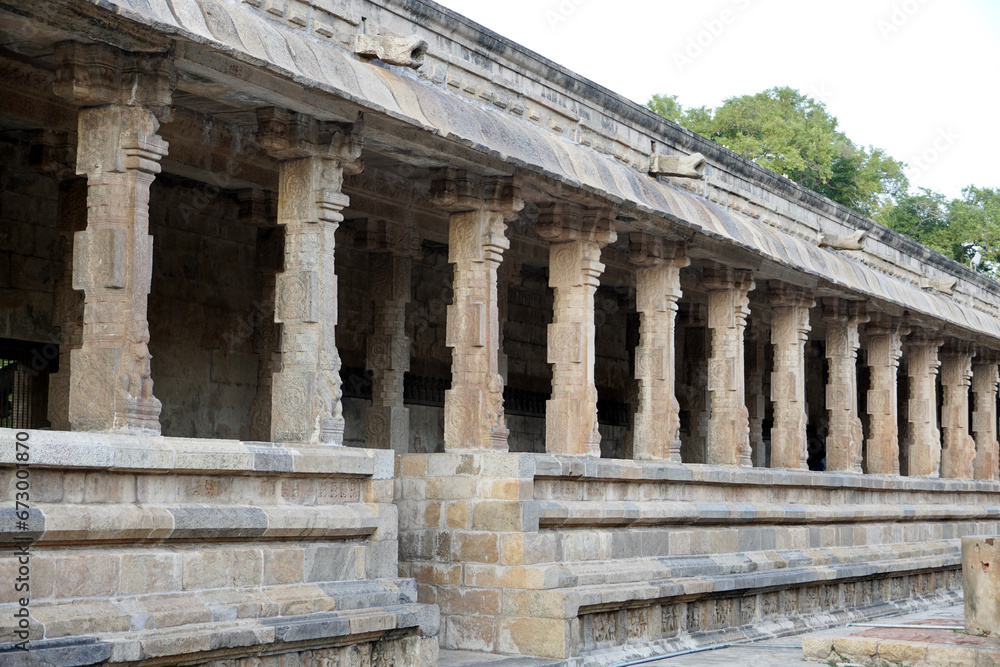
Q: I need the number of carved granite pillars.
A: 12